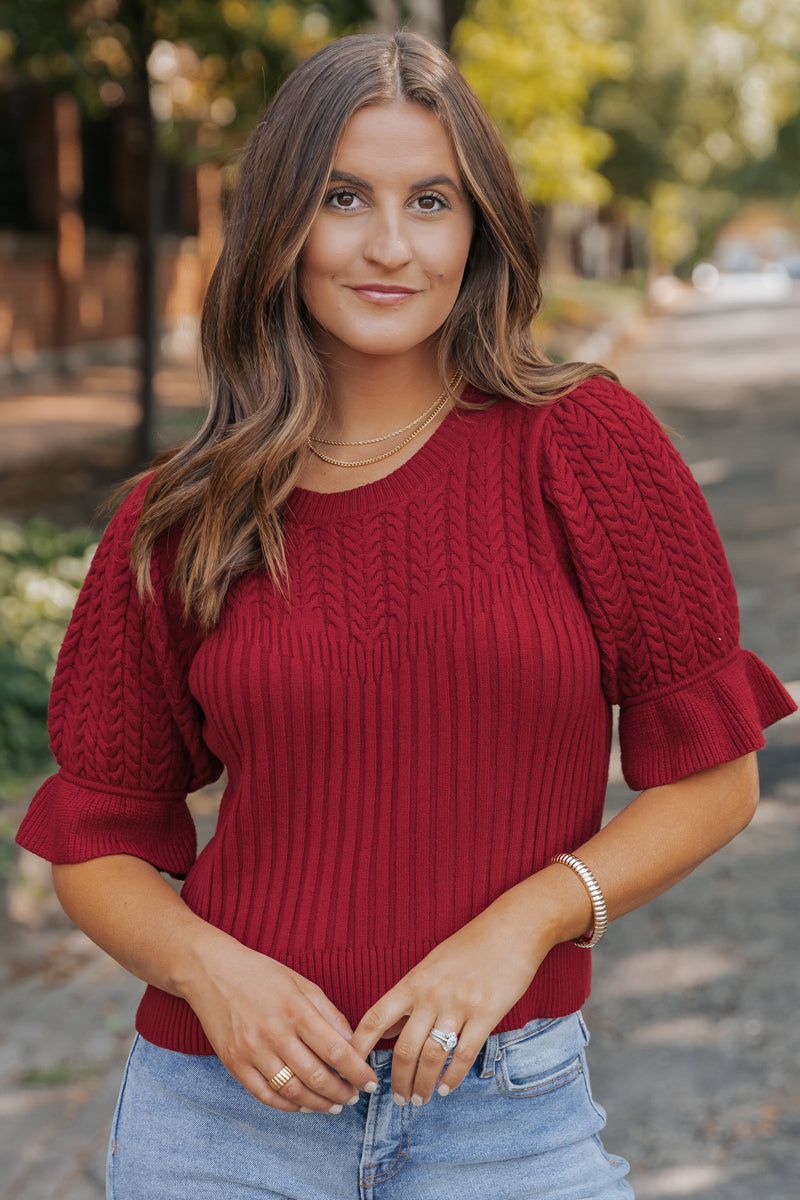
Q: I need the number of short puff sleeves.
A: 2